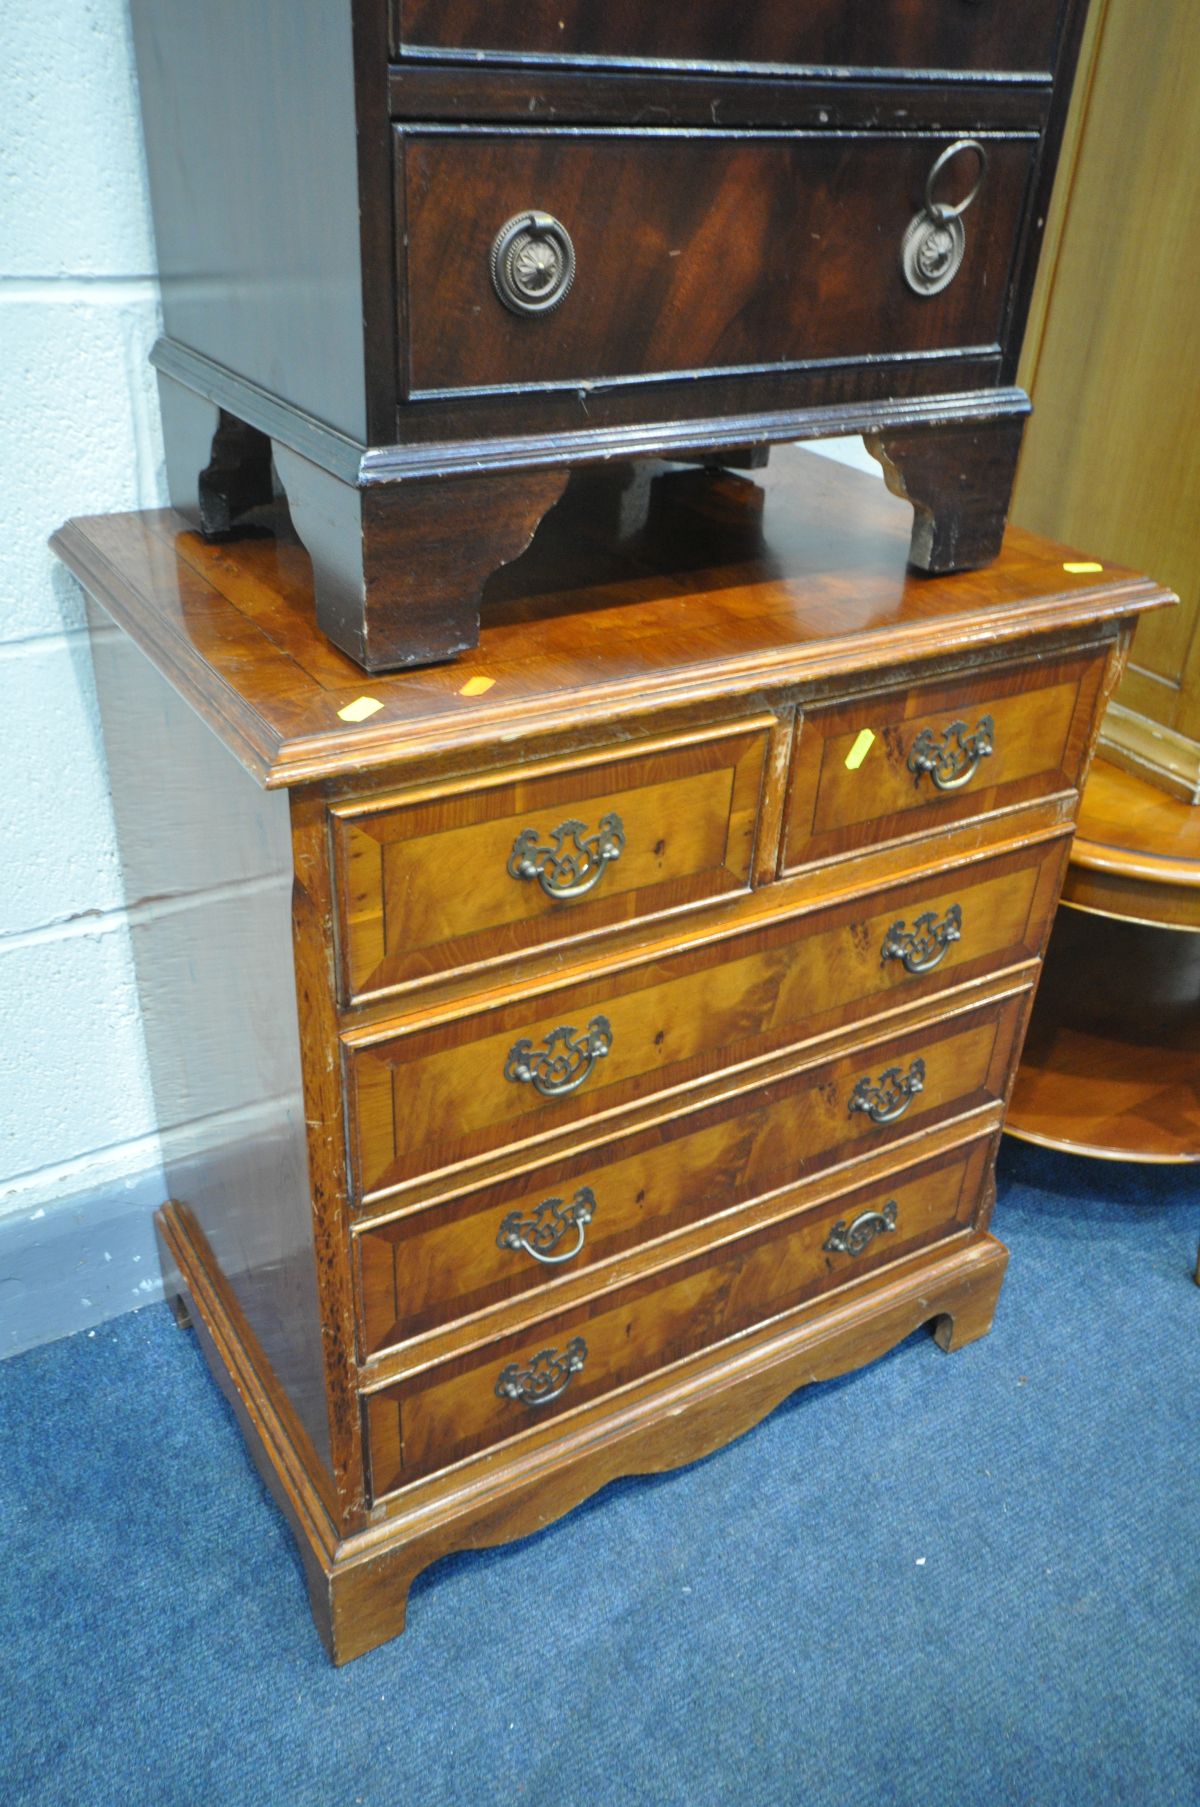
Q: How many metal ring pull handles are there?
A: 2